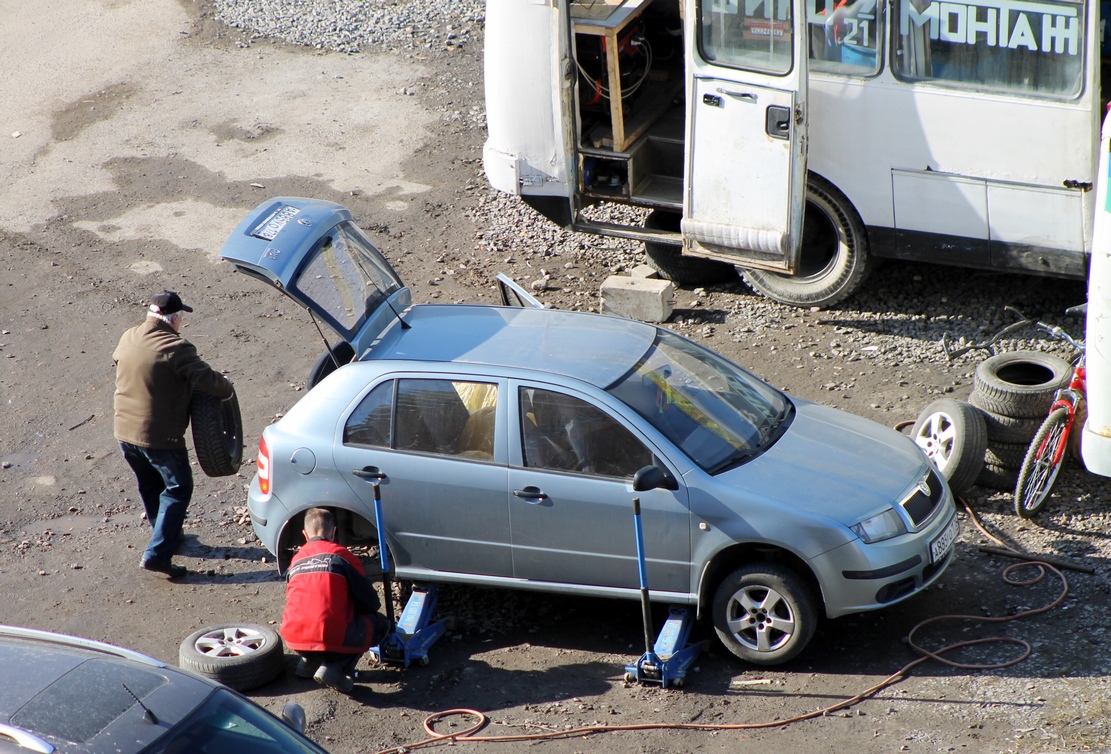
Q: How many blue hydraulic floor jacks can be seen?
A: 2